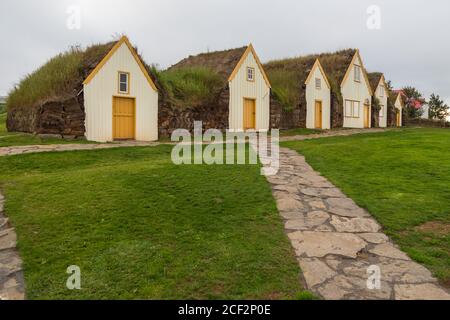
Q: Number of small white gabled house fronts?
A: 6